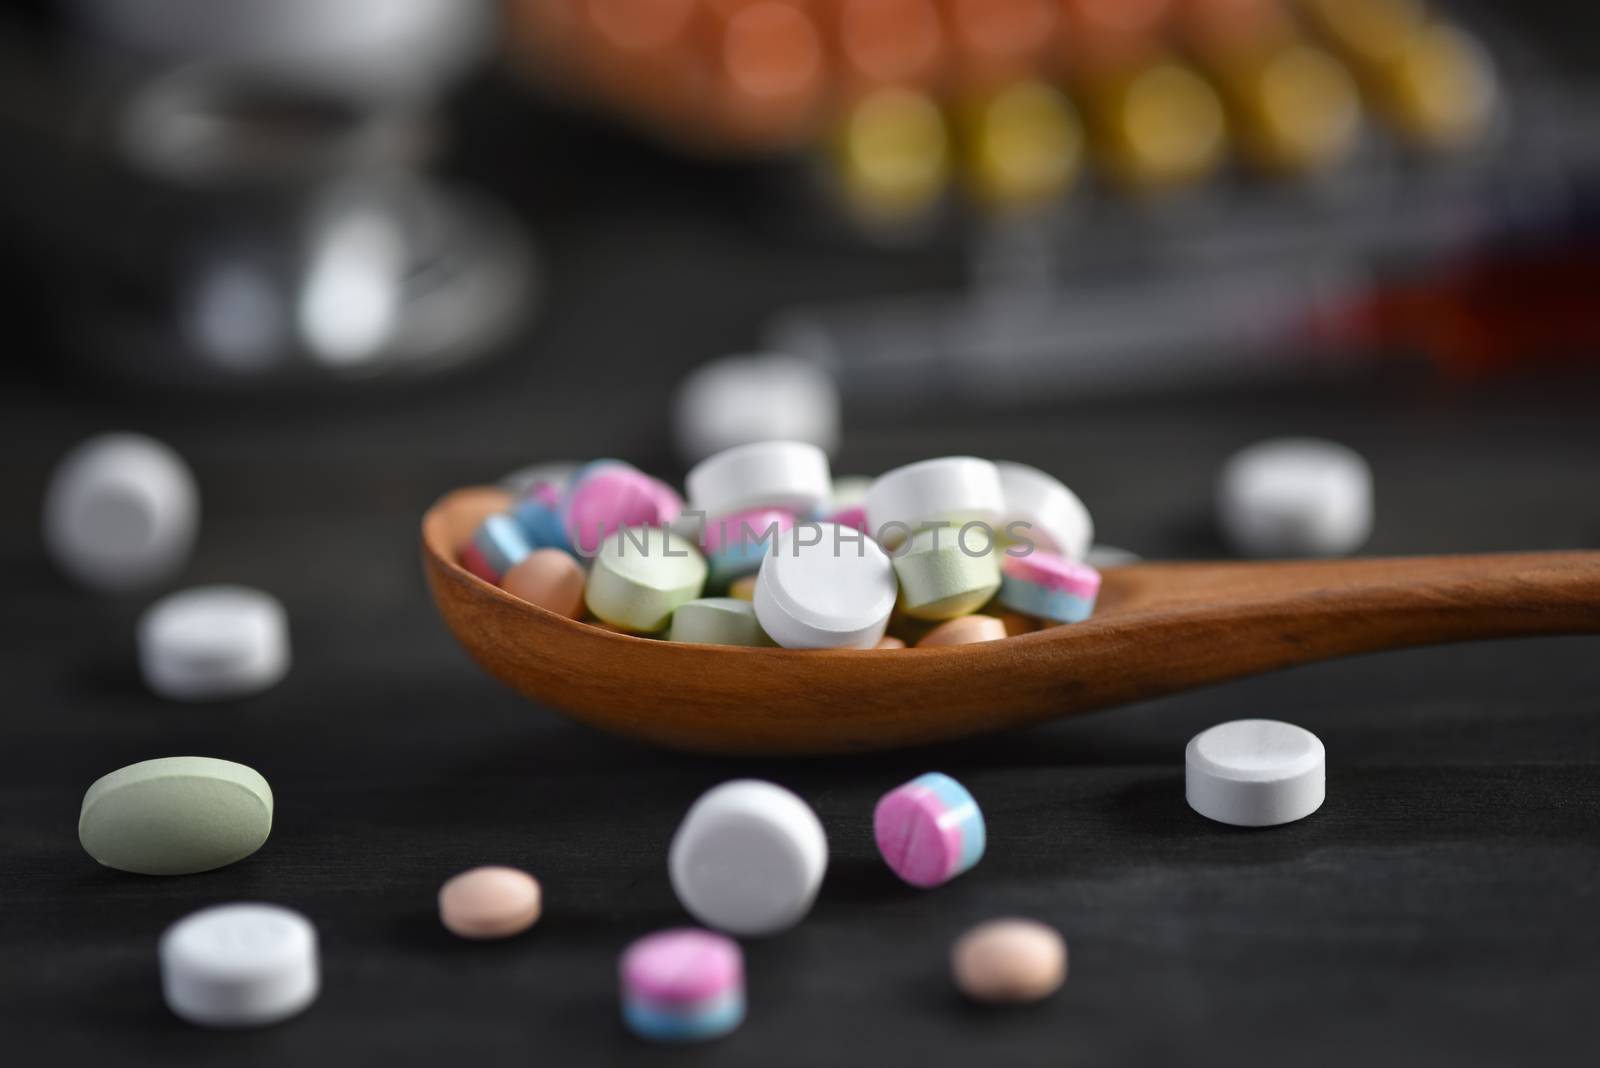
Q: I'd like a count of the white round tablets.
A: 11